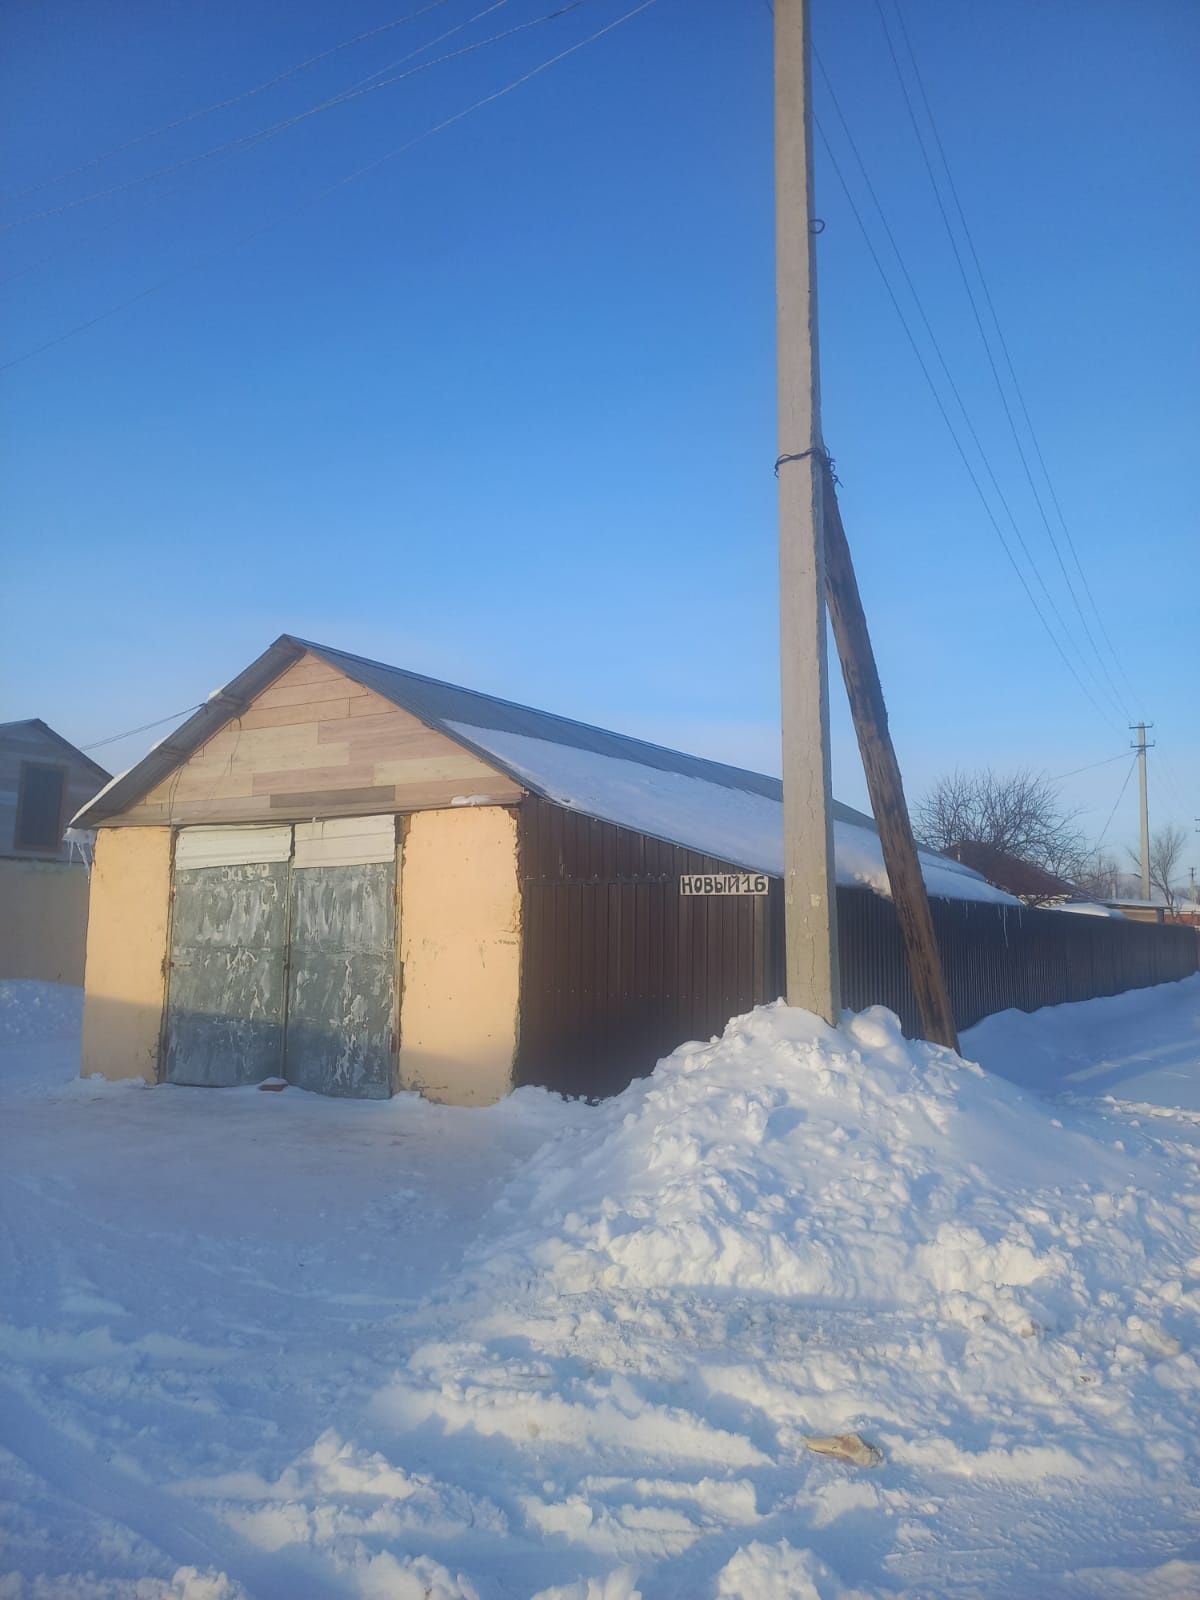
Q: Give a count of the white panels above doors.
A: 2